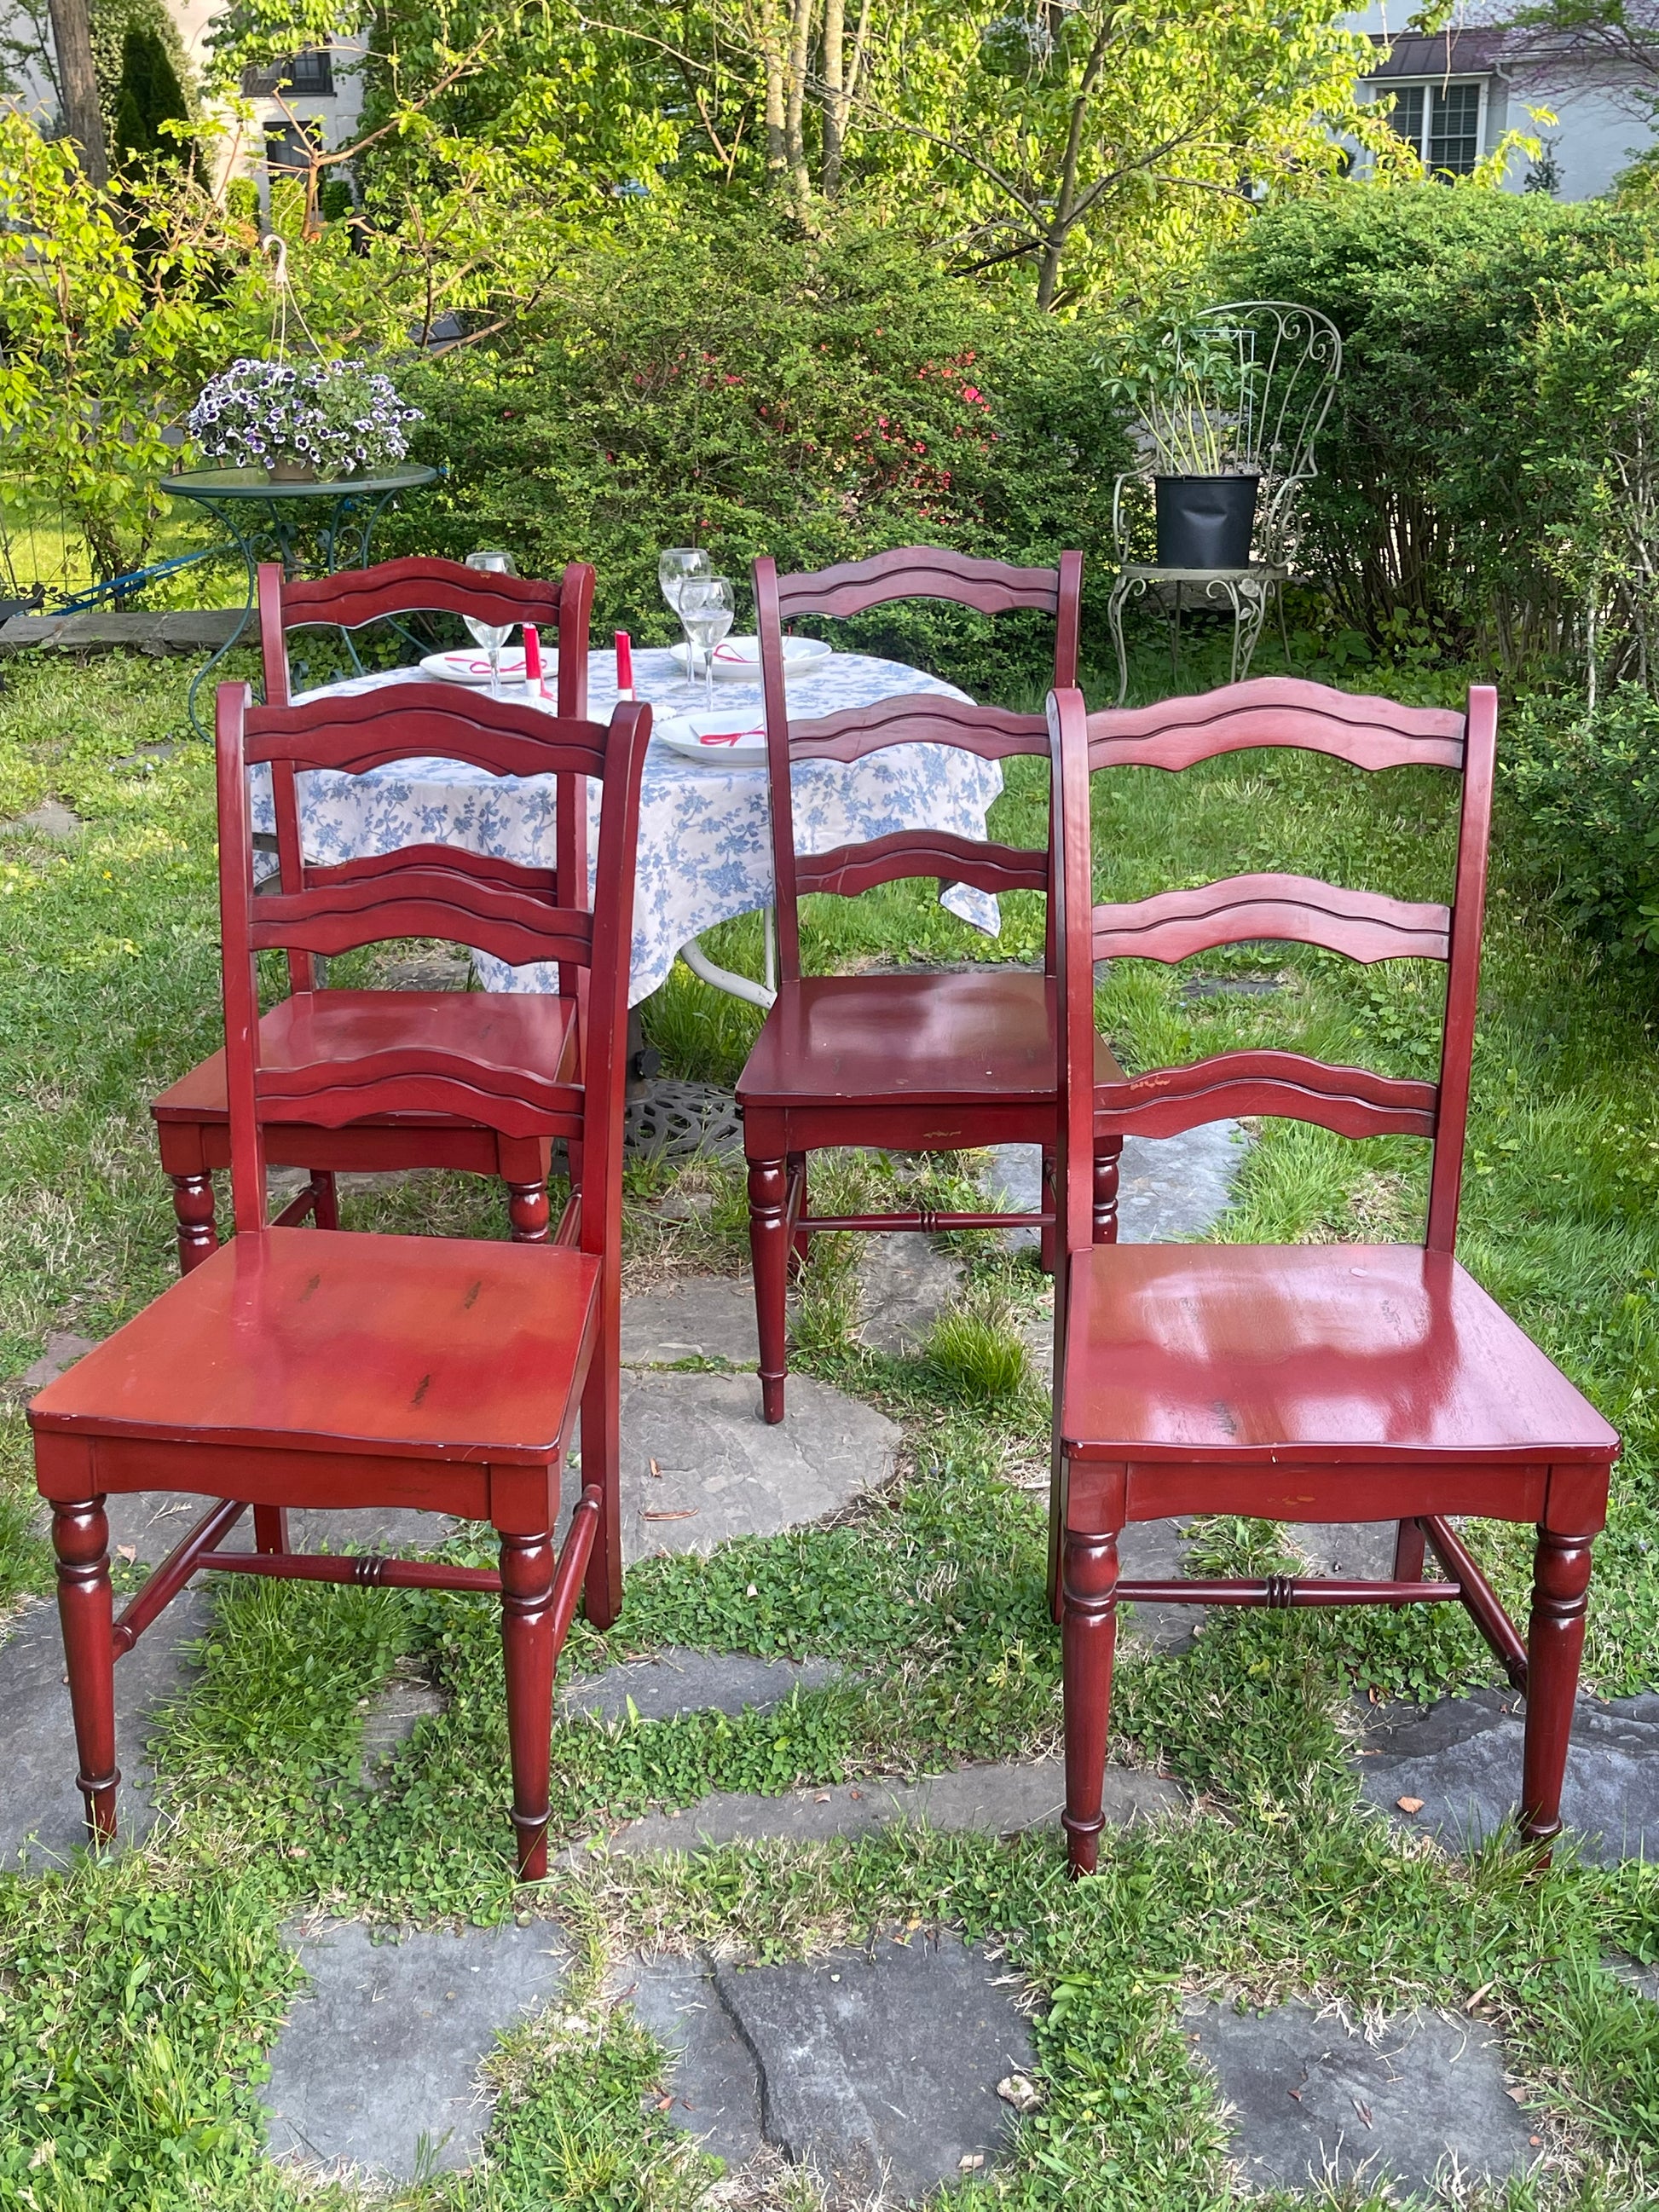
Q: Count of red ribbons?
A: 3